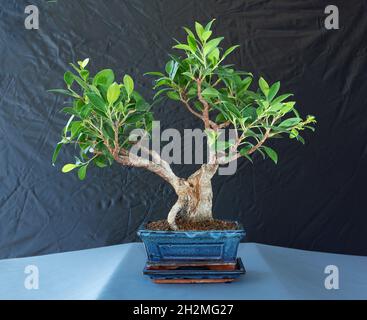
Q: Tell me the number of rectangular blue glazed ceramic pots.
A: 1